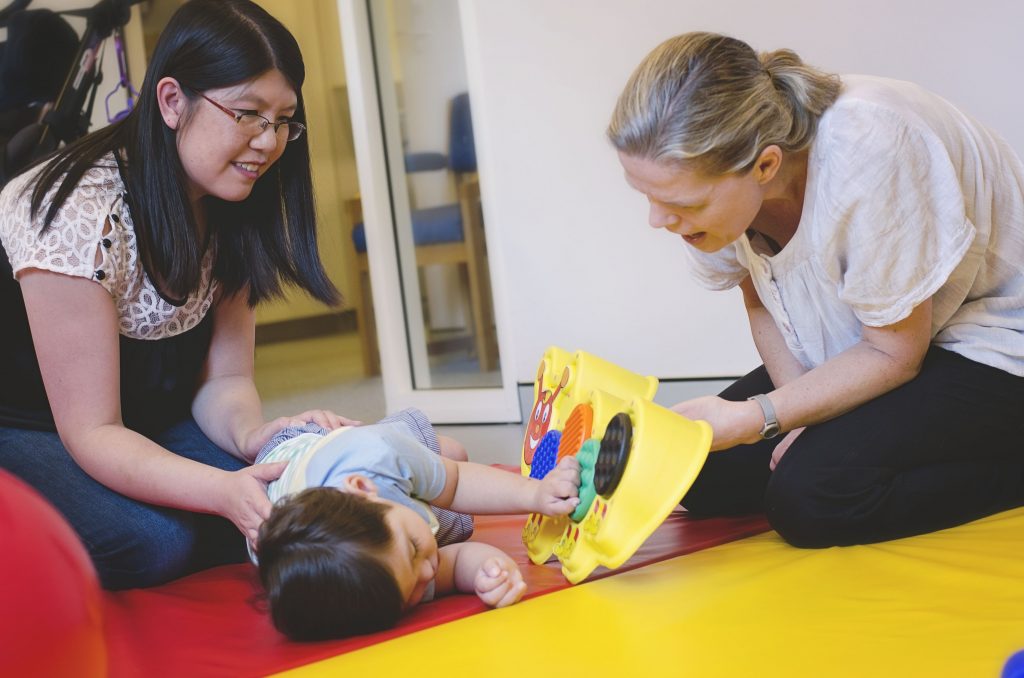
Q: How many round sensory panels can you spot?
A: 4